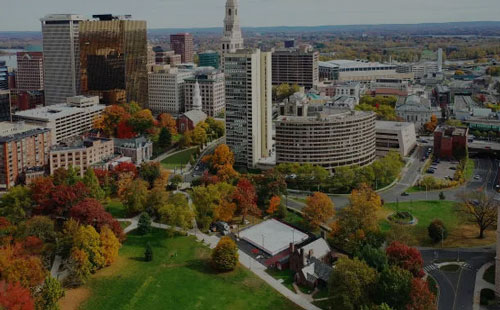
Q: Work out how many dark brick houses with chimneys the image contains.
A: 1